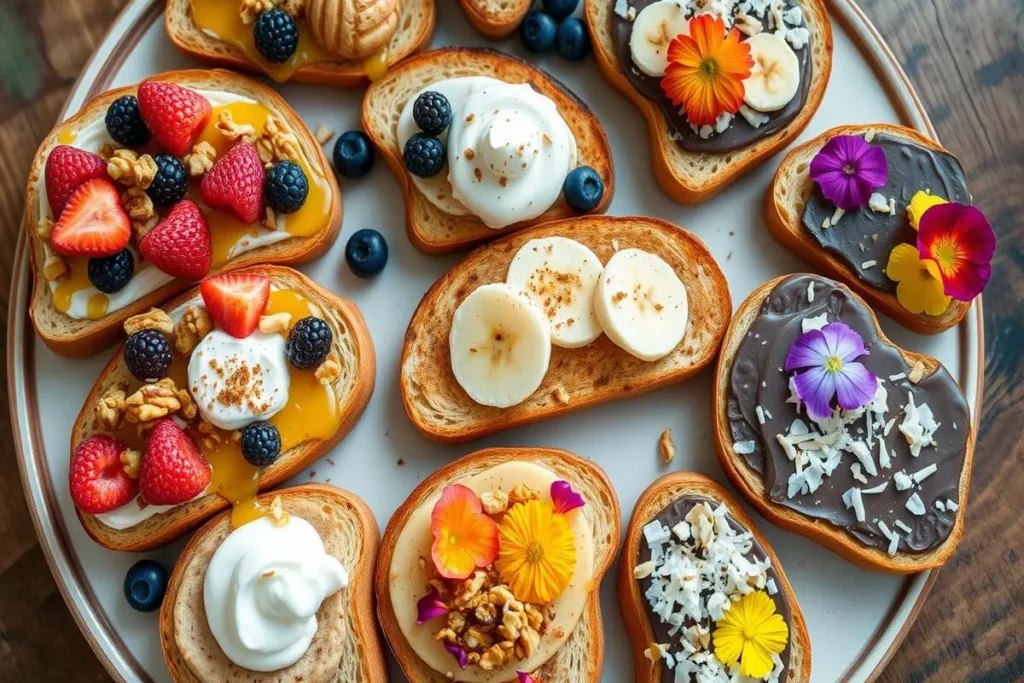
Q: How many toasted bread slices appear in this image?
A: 12